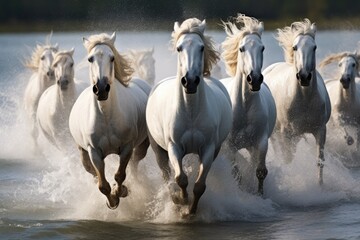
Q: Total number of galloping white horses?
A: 8